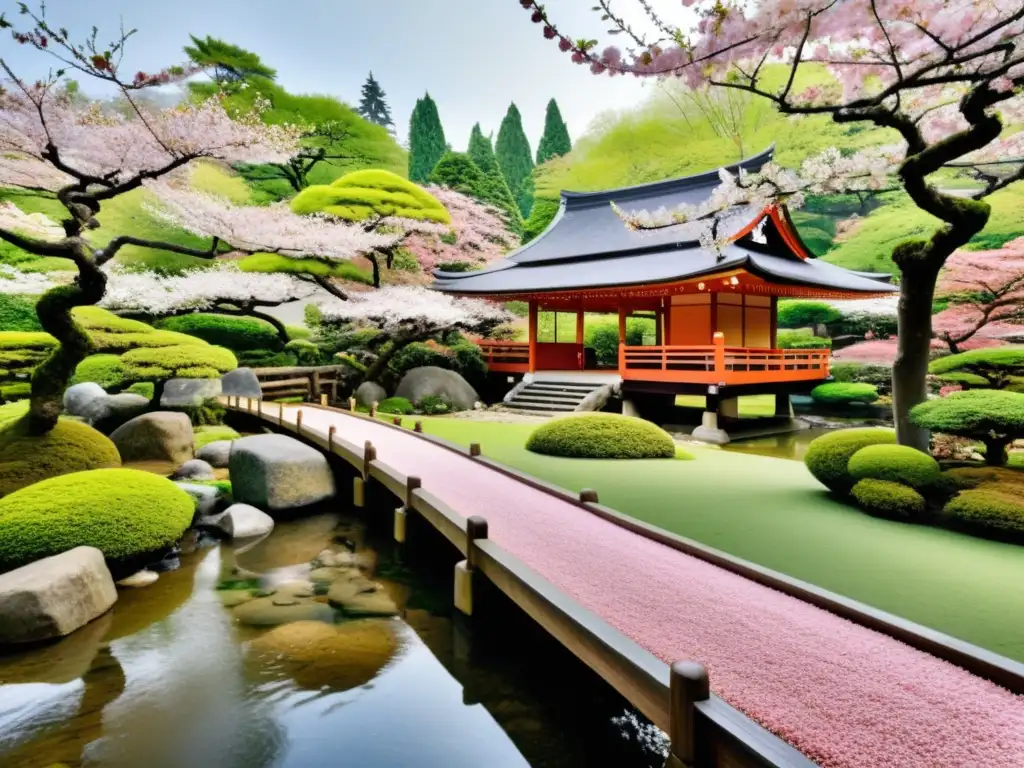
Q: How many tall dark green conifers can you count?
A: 5